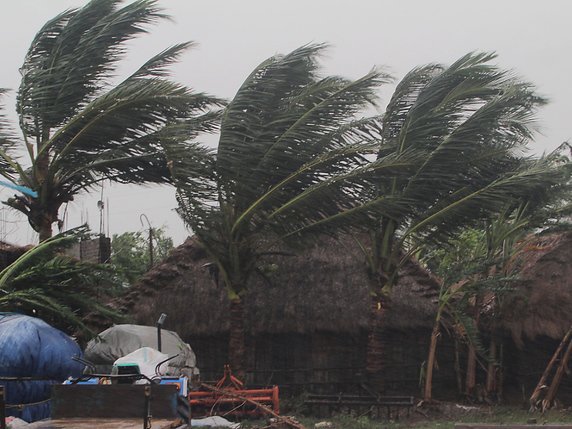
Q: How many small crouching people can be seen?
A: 0